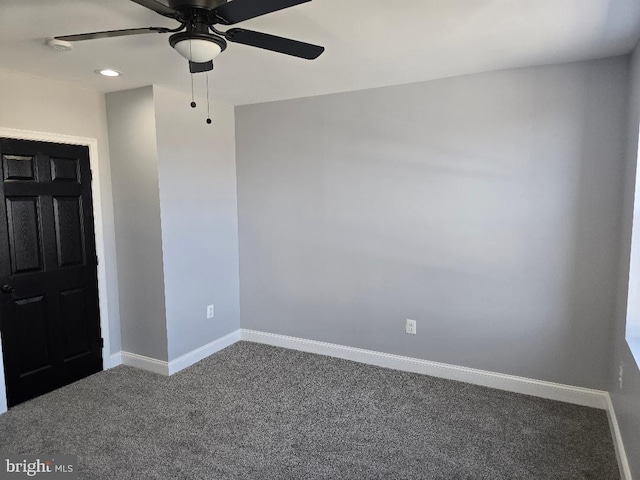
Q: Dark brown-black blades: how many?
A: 5